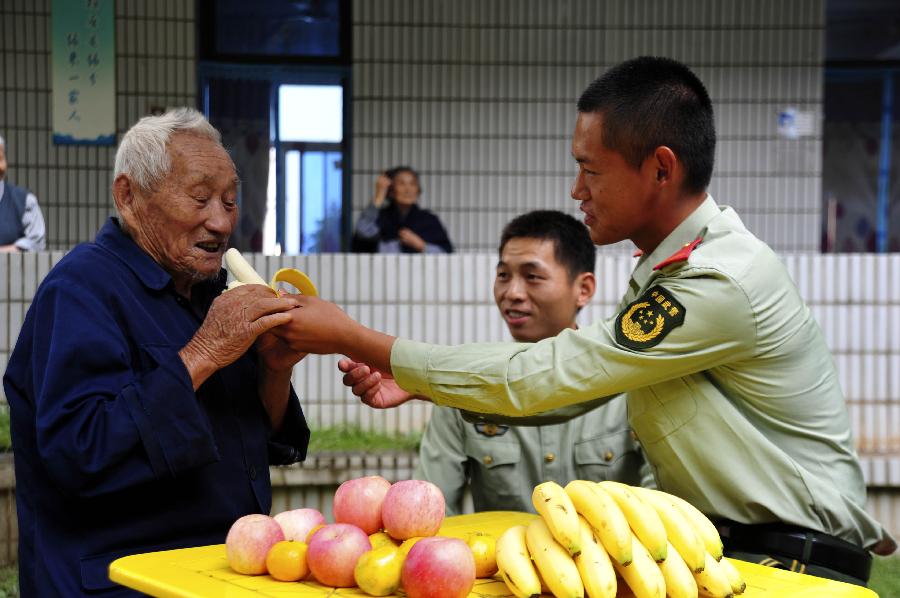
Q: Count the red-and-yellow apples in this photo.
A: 6